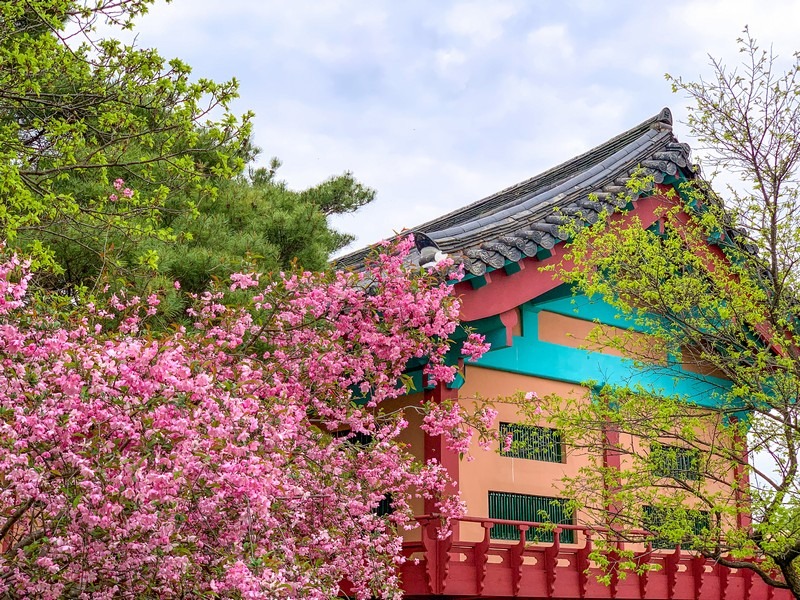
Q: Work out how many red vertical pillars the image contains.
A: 3